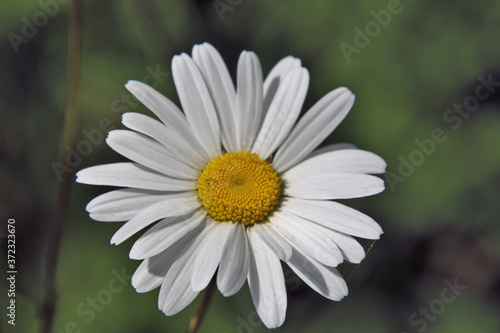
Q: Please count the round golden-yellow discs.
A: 1